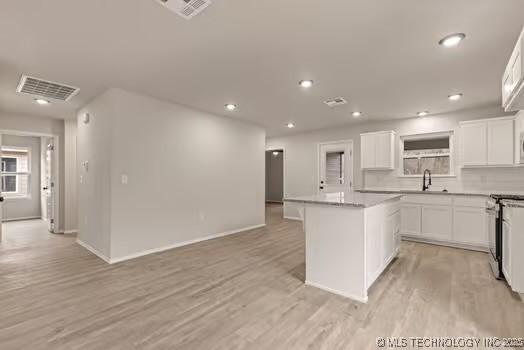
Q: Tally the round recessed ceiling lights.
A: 8